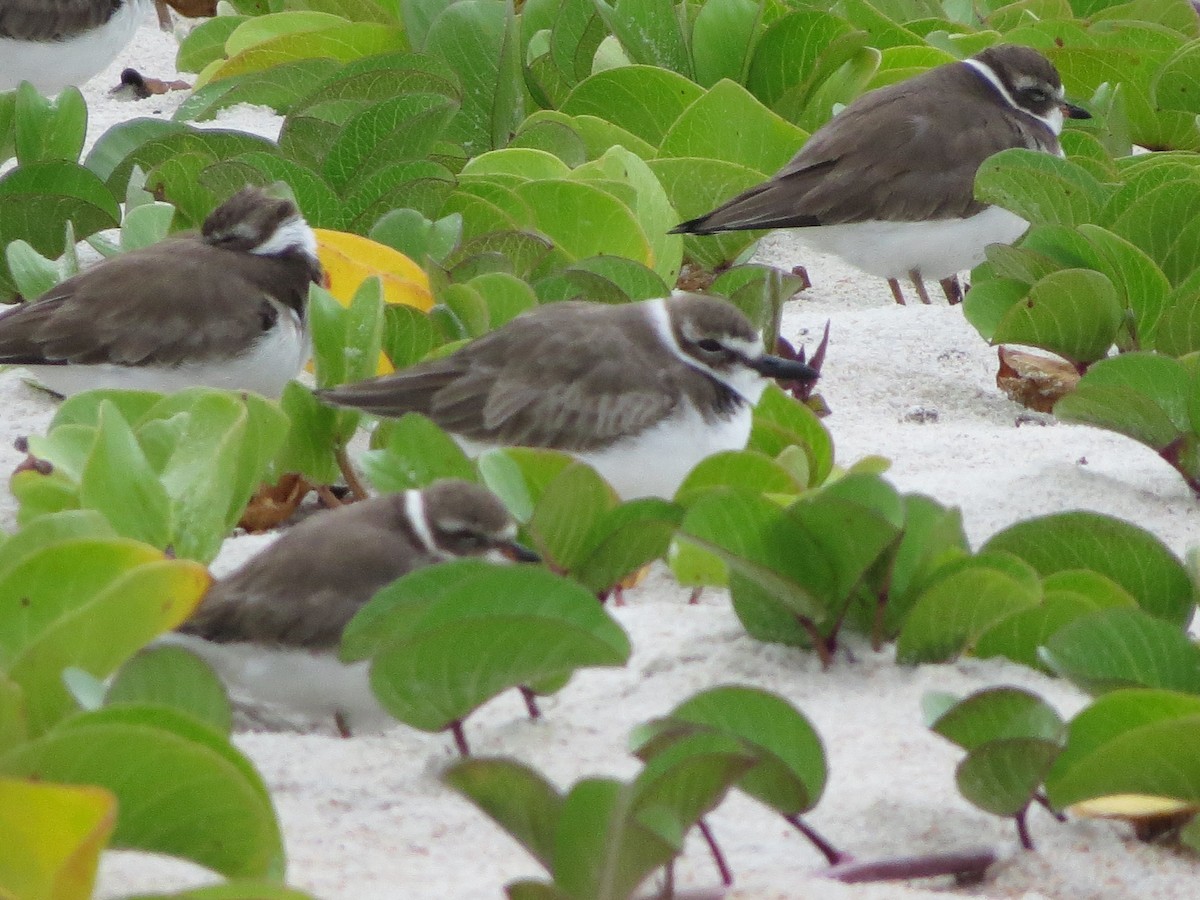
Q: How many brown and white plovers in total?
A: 5